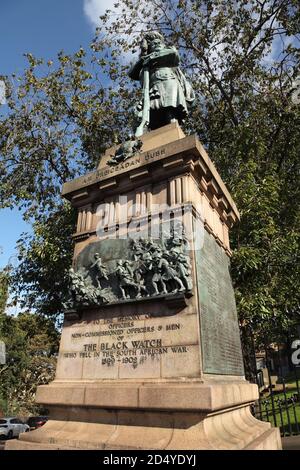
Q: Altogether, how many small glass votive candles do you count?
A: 0